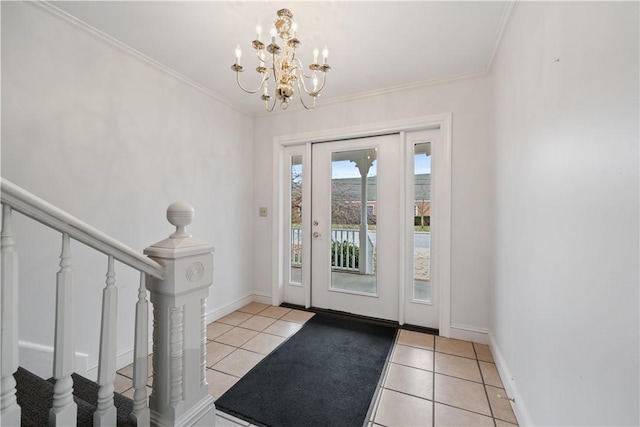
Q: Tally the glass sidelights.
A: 2